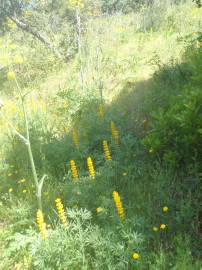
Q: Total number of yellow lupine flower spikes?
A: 9